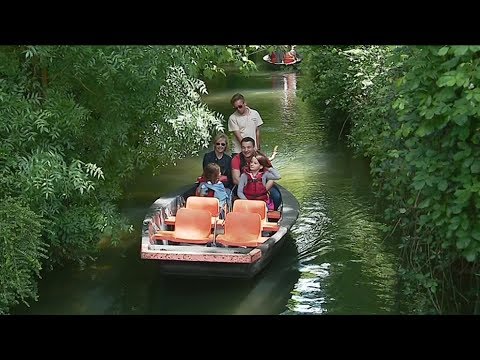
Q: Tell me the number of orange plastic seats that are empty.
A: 4